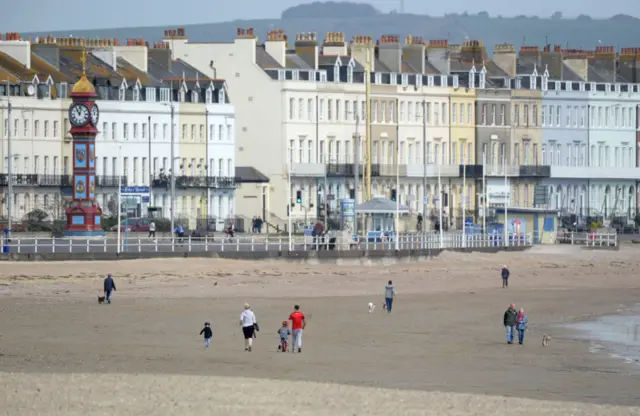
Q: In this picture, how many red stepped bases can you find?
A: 1